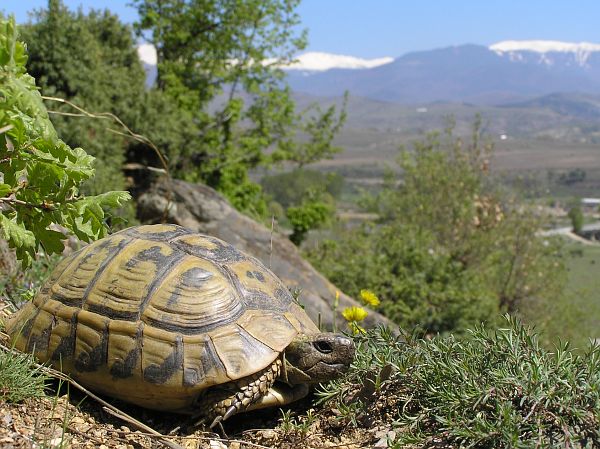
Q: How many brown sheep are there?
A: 0